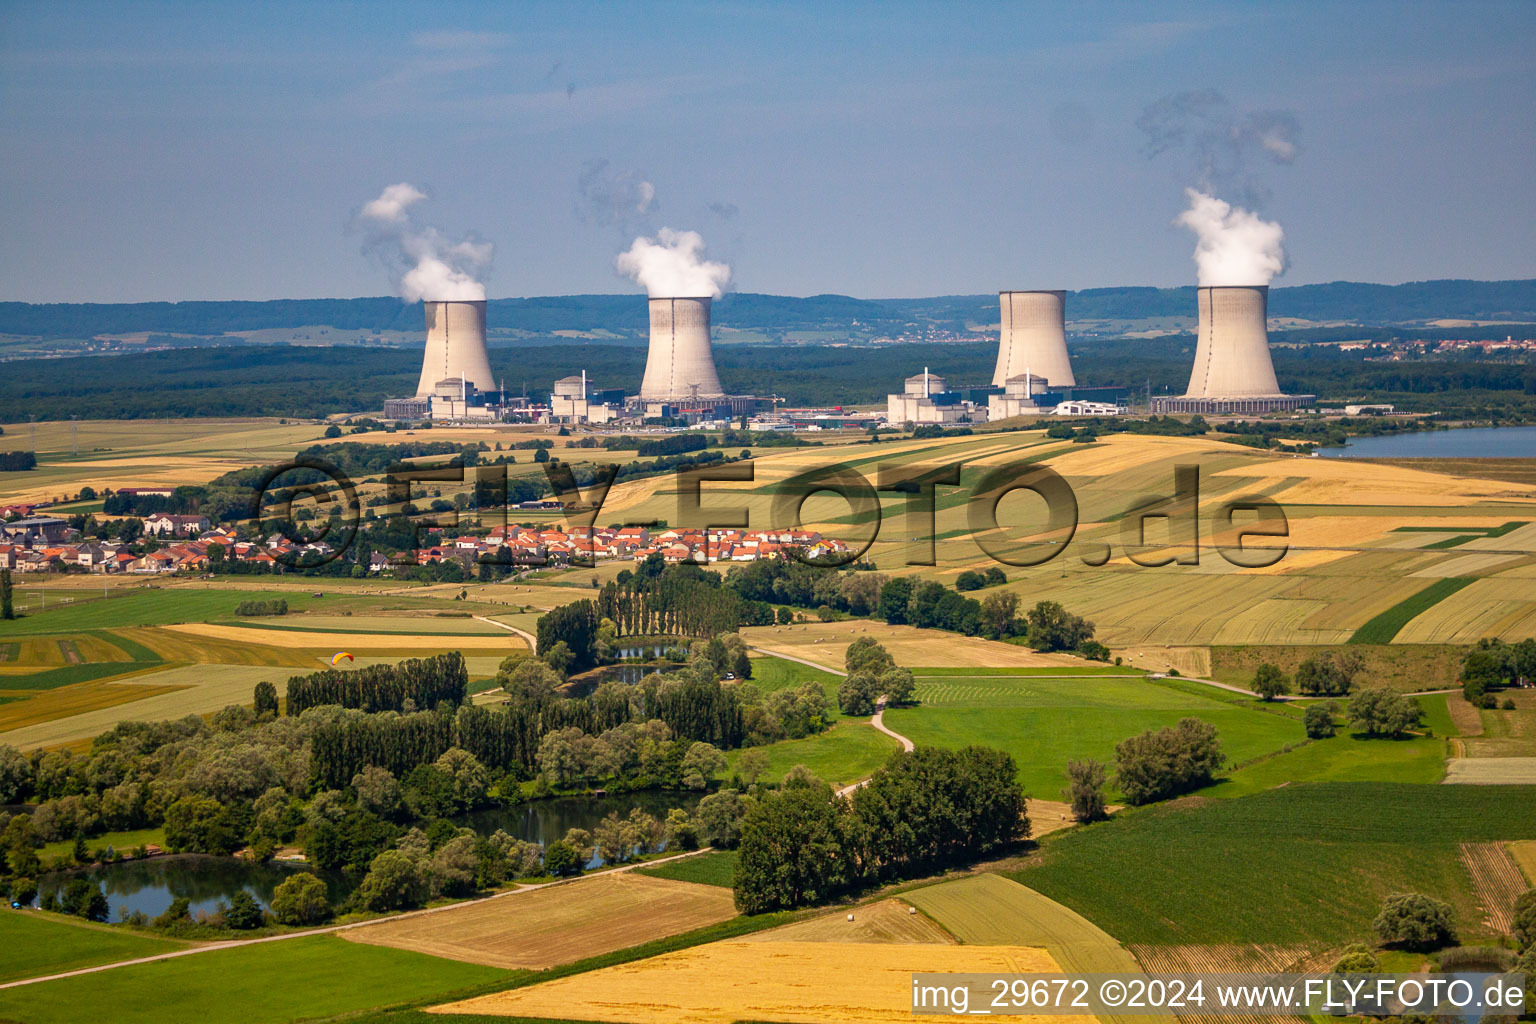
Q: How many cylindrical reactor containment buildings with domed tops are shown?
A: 4